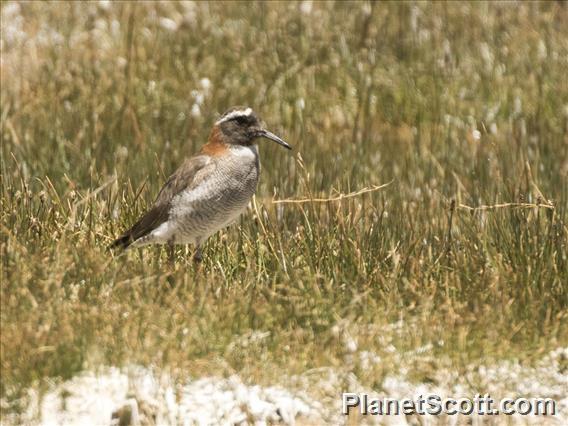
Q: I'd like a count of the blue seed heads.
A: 0